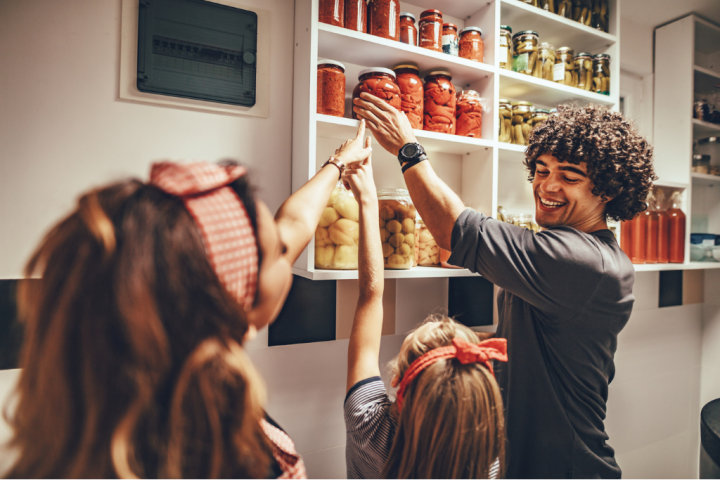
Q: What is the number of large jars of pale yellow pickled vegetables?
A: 2